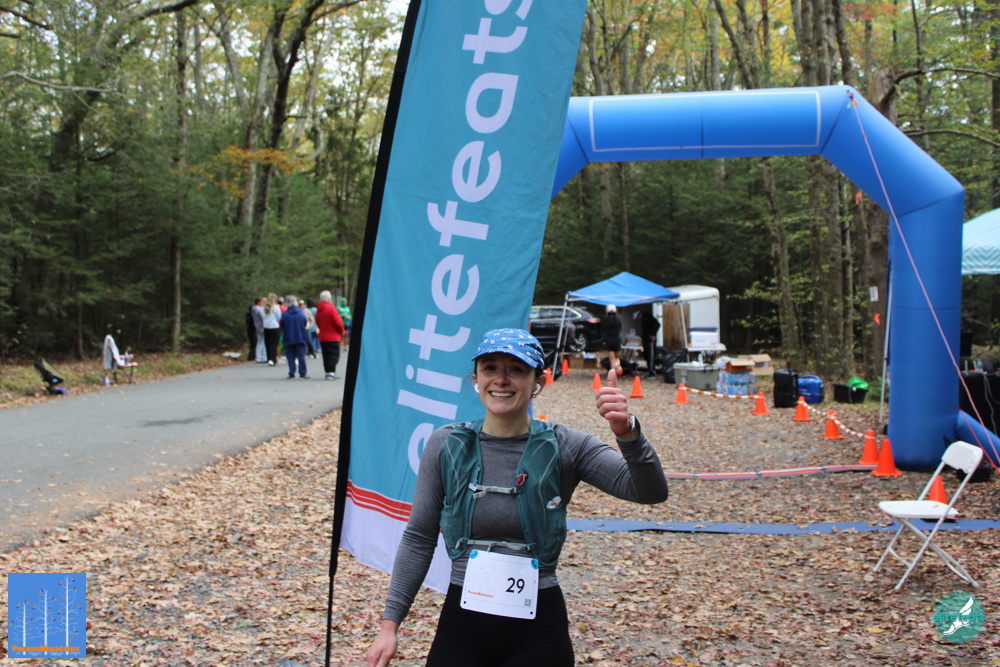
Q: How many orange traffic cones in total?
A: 12